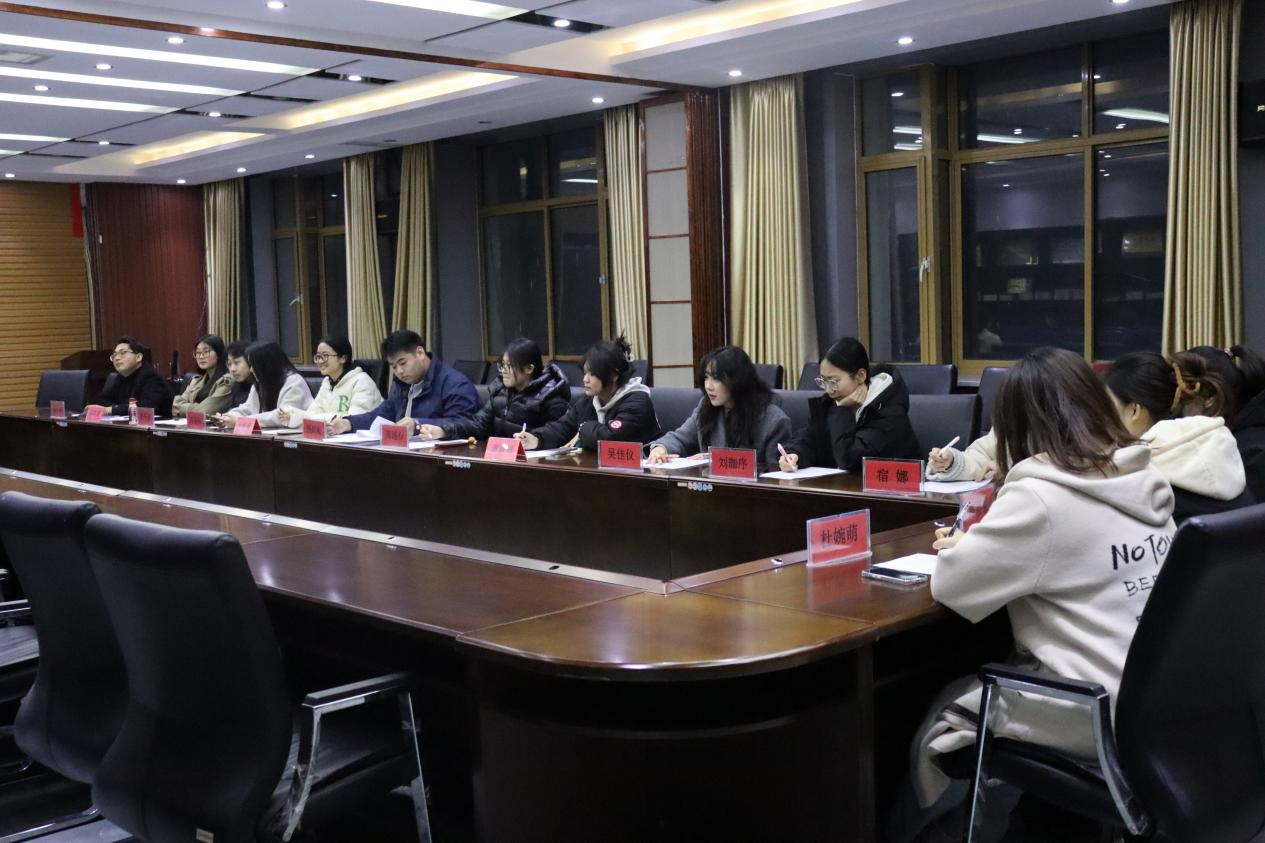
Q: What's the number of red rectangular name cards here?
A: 13